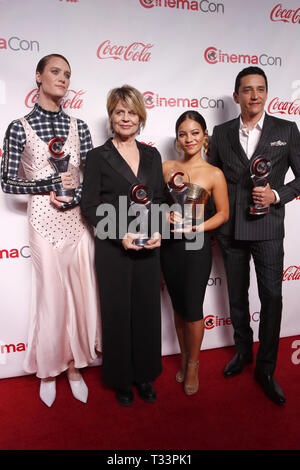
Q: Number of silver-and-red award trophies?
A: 4